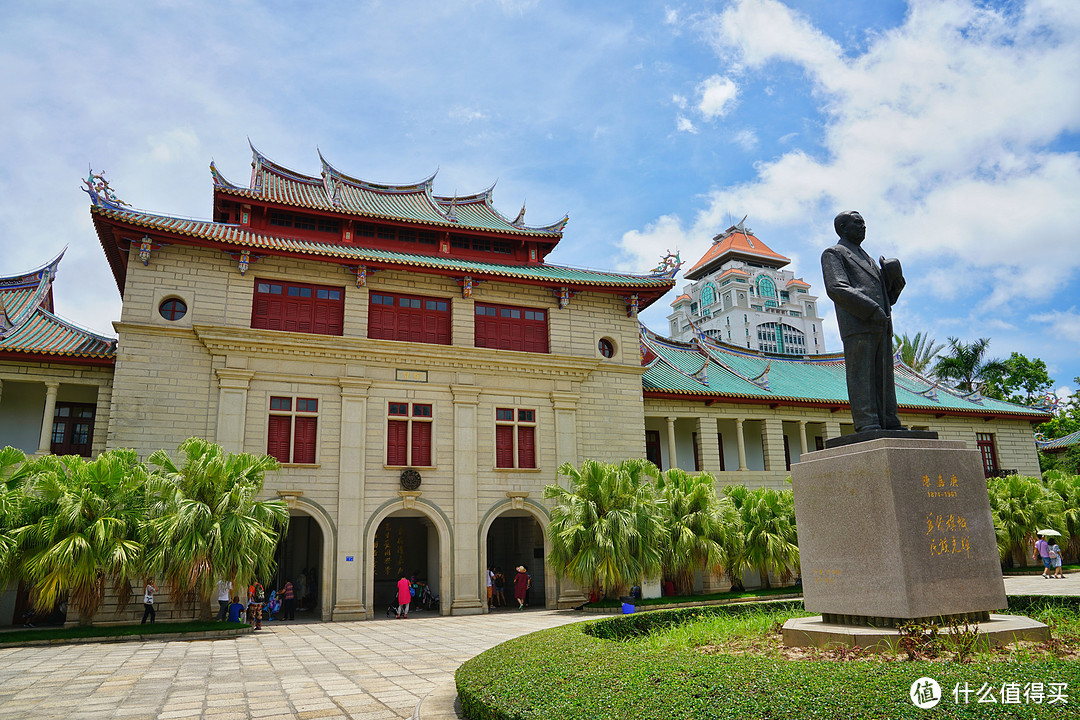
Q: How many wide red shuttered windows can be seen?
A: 3